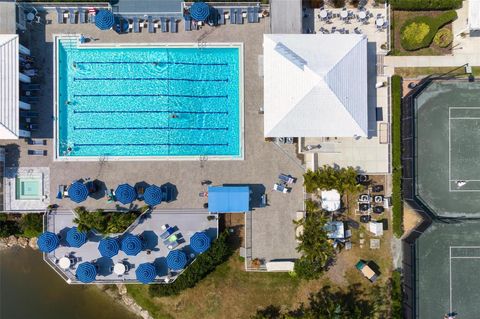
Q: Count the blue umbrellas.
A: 13